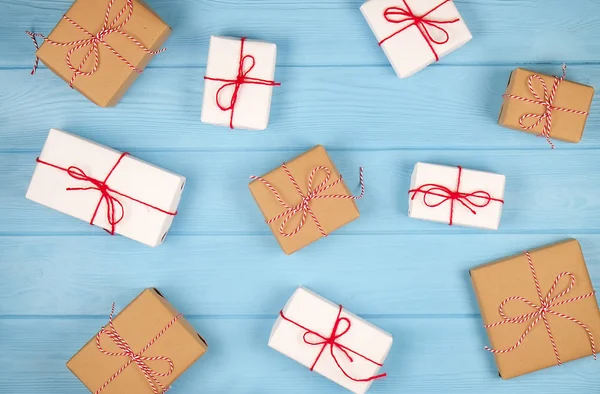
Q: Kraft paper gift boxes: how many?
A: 5